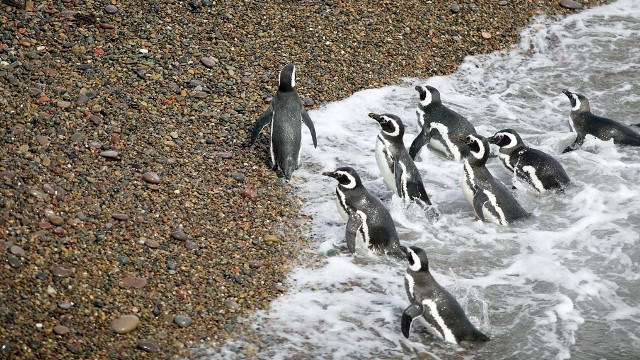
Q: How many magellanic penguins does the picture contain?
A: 8